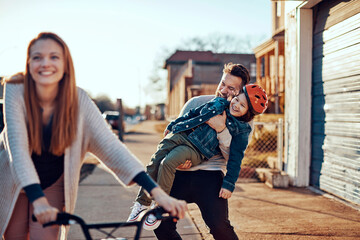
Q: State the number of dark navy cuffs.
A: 2